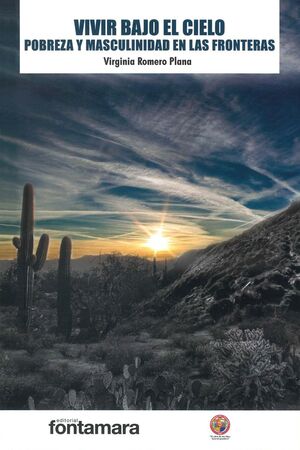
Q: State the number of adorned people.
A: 0